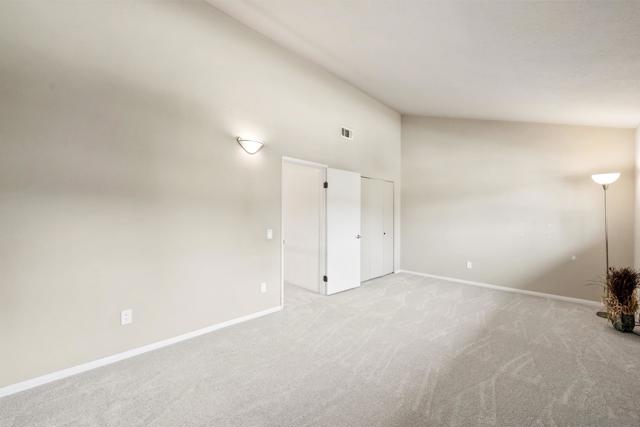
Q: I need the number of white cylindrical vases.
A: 0